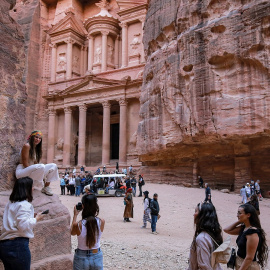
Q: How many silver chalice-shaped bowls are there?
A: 0